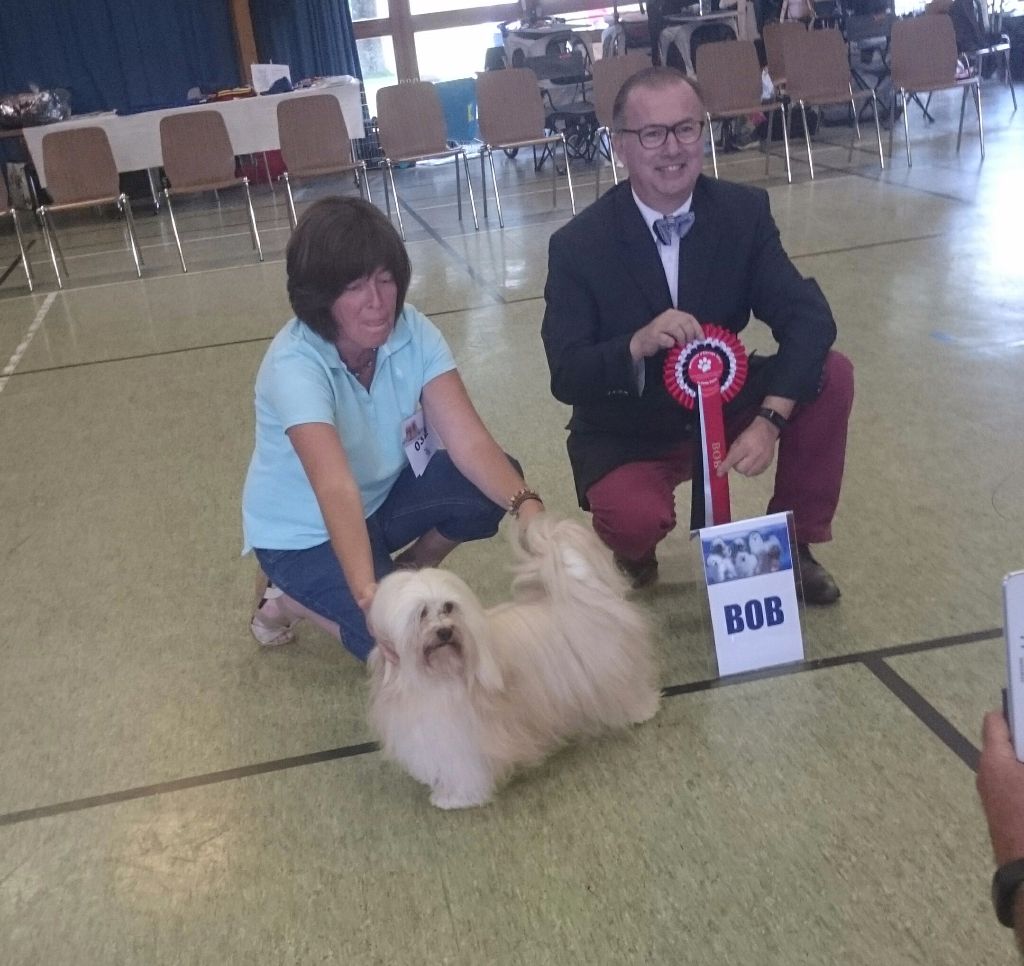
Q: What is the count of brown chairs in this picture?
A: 11